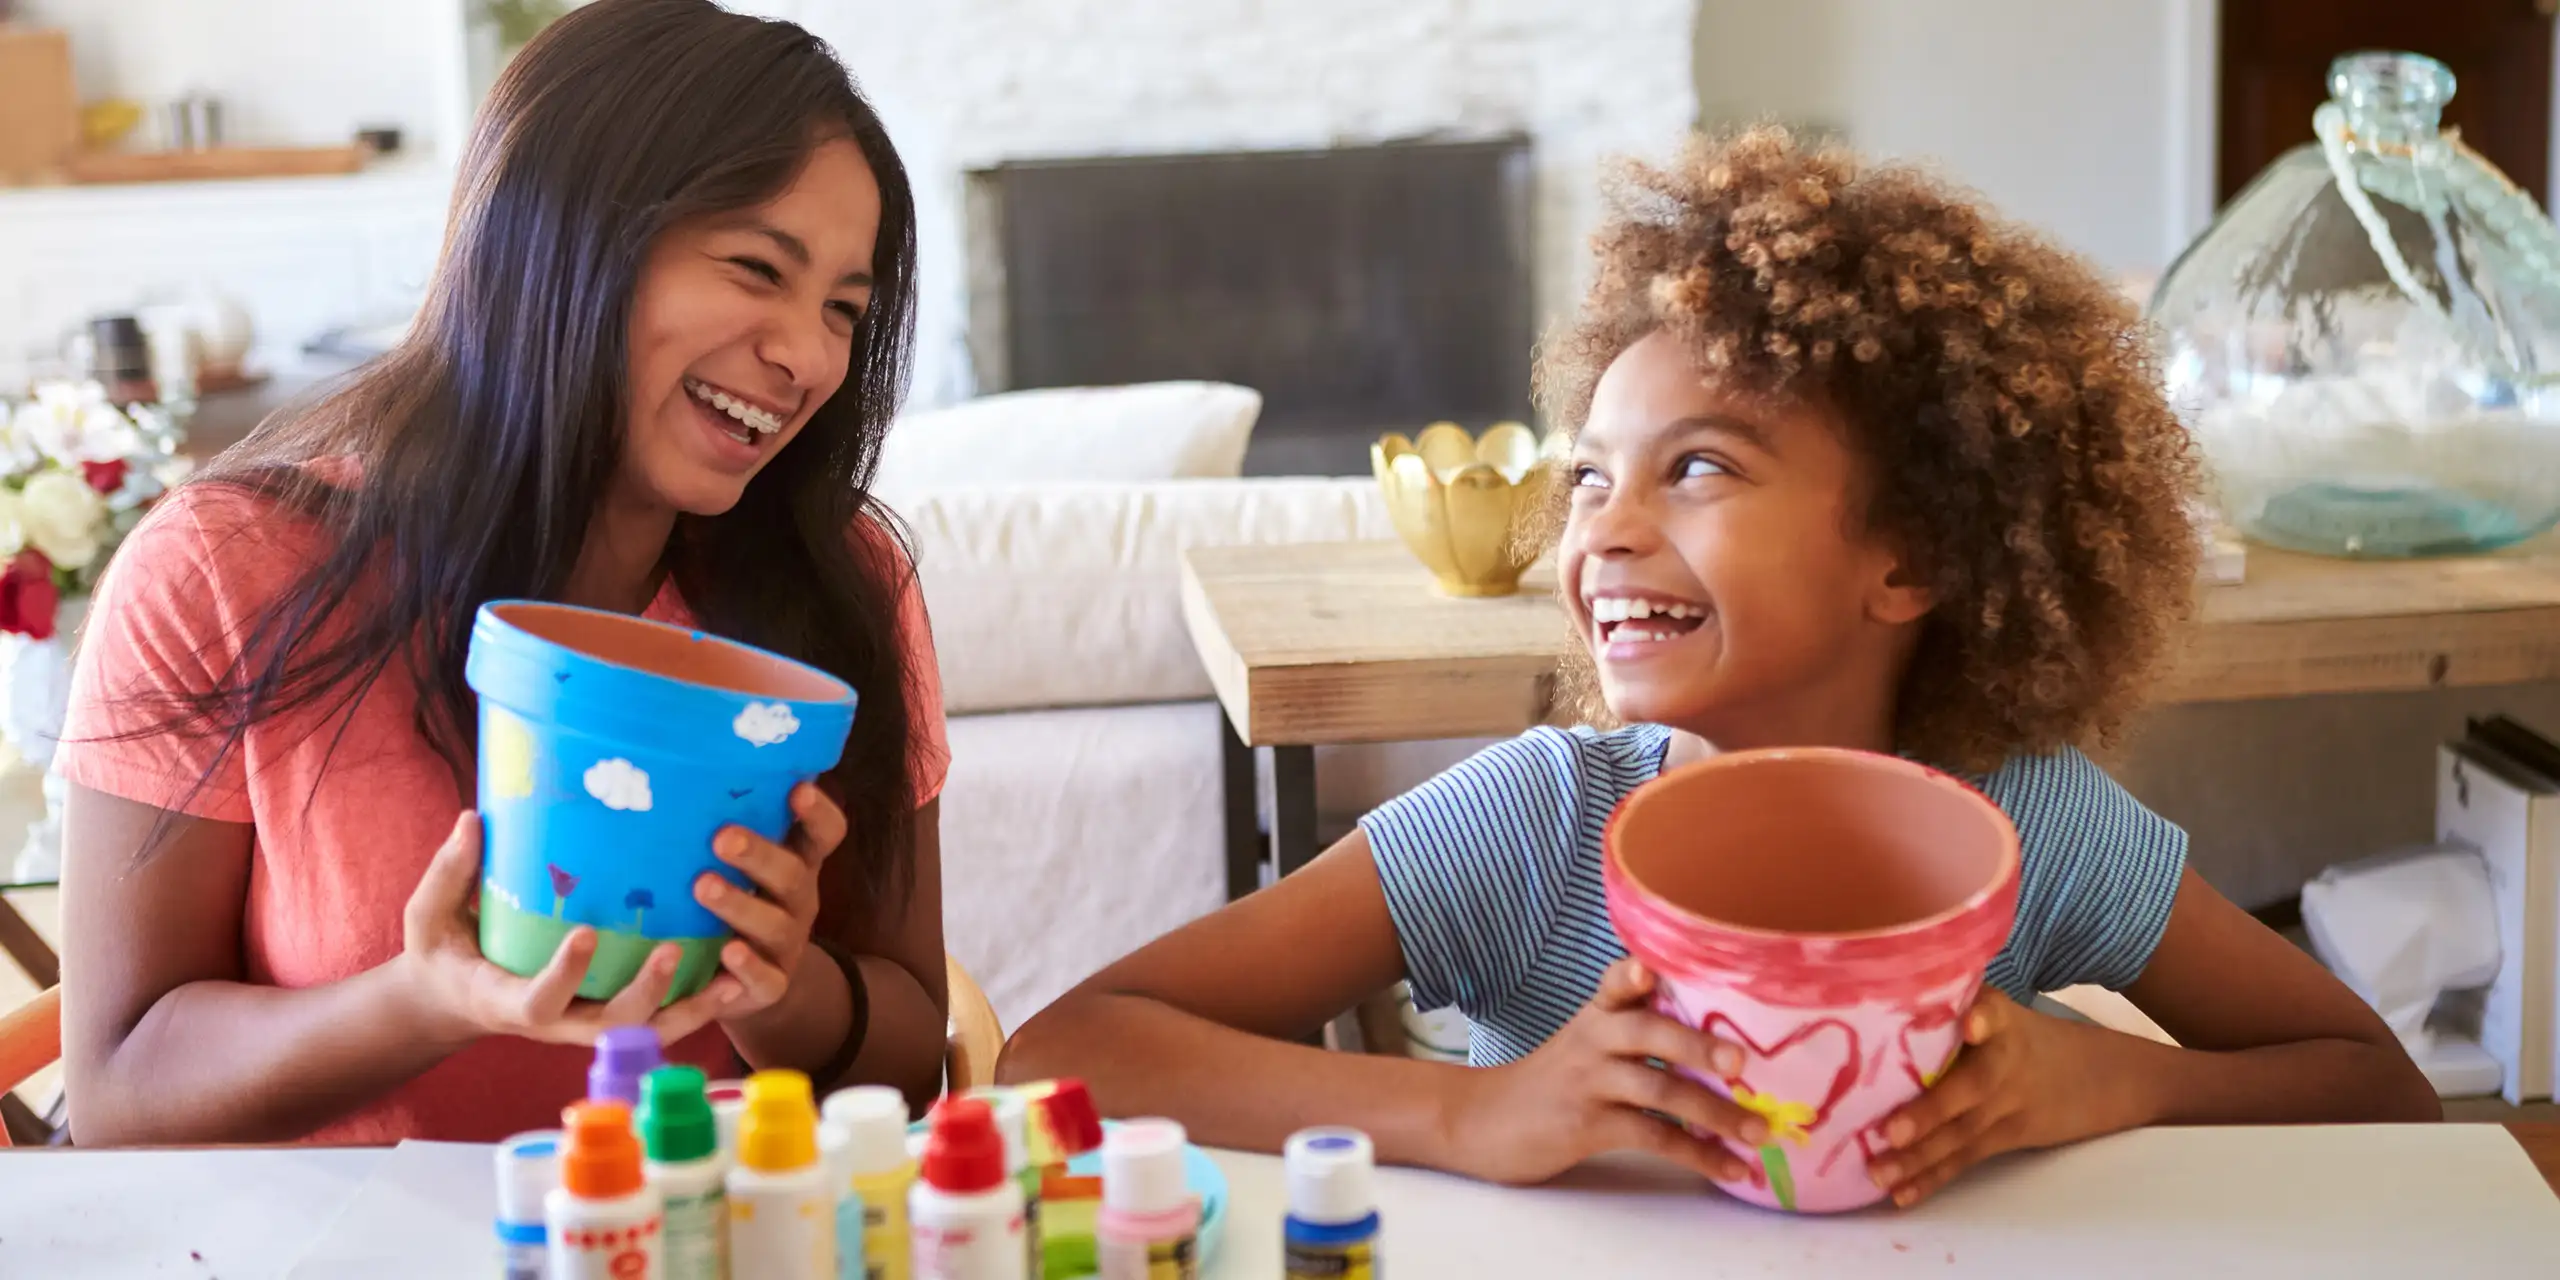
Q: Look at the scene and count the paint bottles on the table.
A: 12